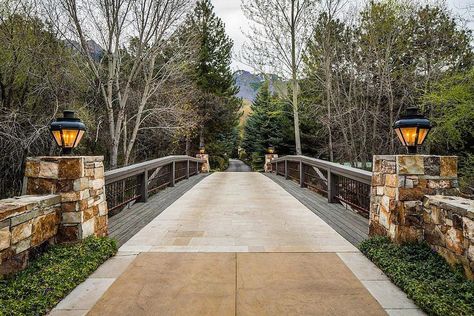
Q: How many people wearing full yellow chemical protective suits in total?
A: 0